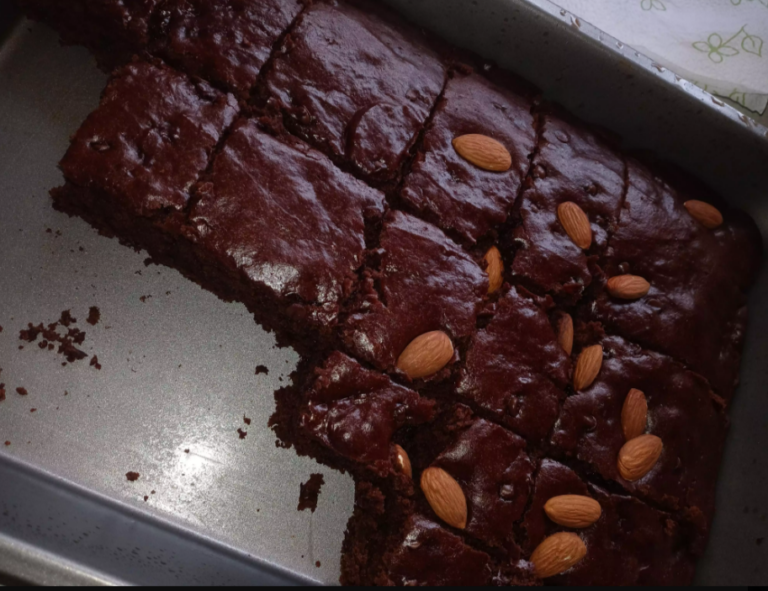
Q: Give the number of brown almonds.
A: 14